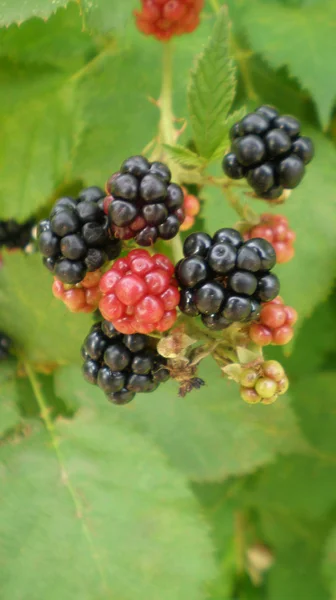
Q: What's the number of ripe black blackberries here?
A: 5